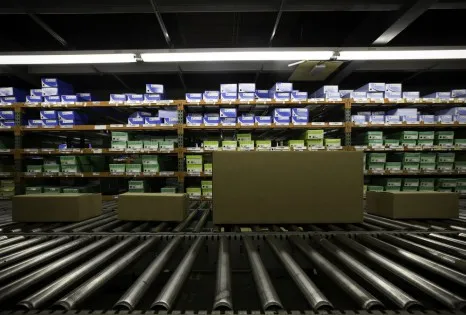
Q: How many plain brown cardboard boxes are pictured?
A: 4